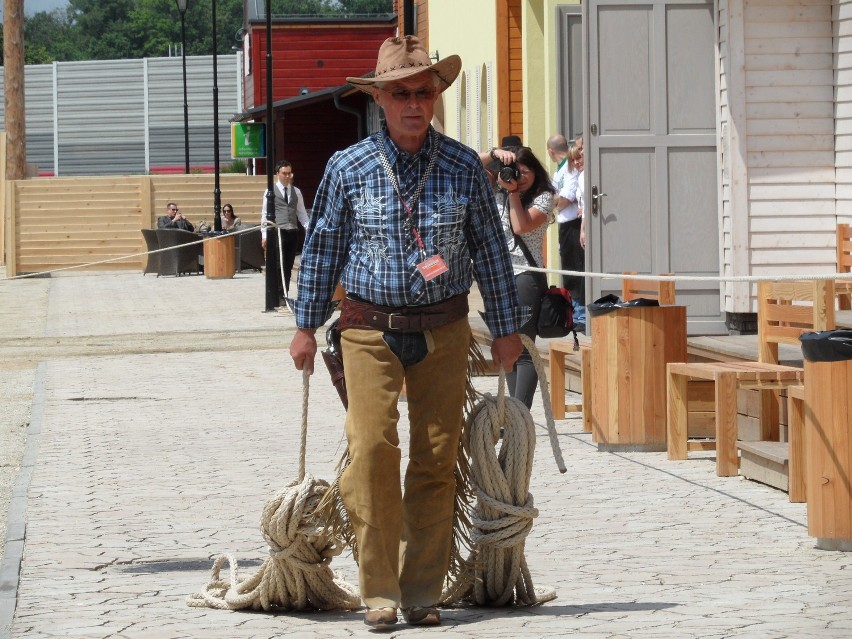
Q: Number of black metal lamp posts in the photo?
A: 3